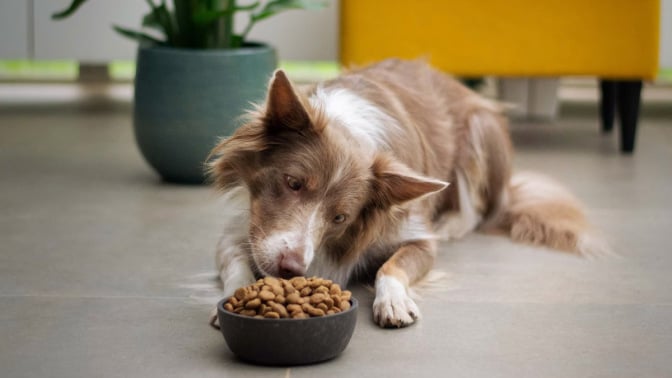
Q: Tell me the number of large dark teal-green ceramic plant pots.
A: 1